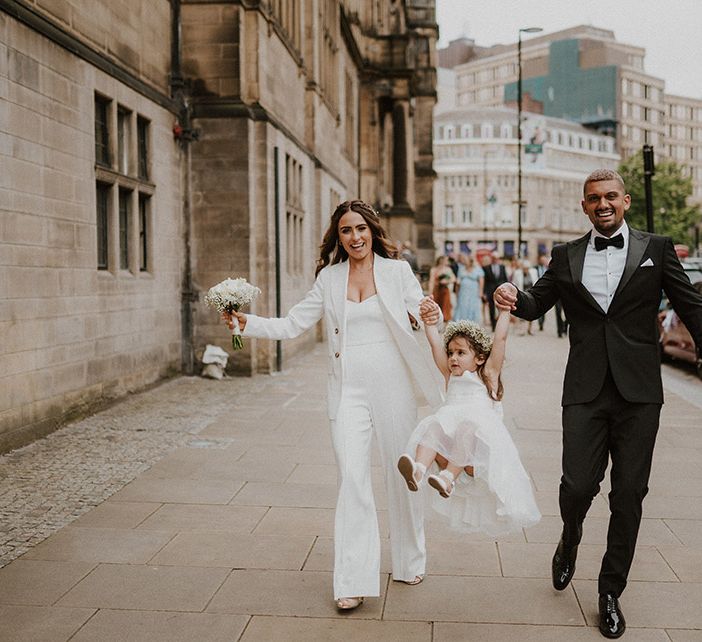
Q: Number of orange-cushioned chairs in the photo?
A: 0